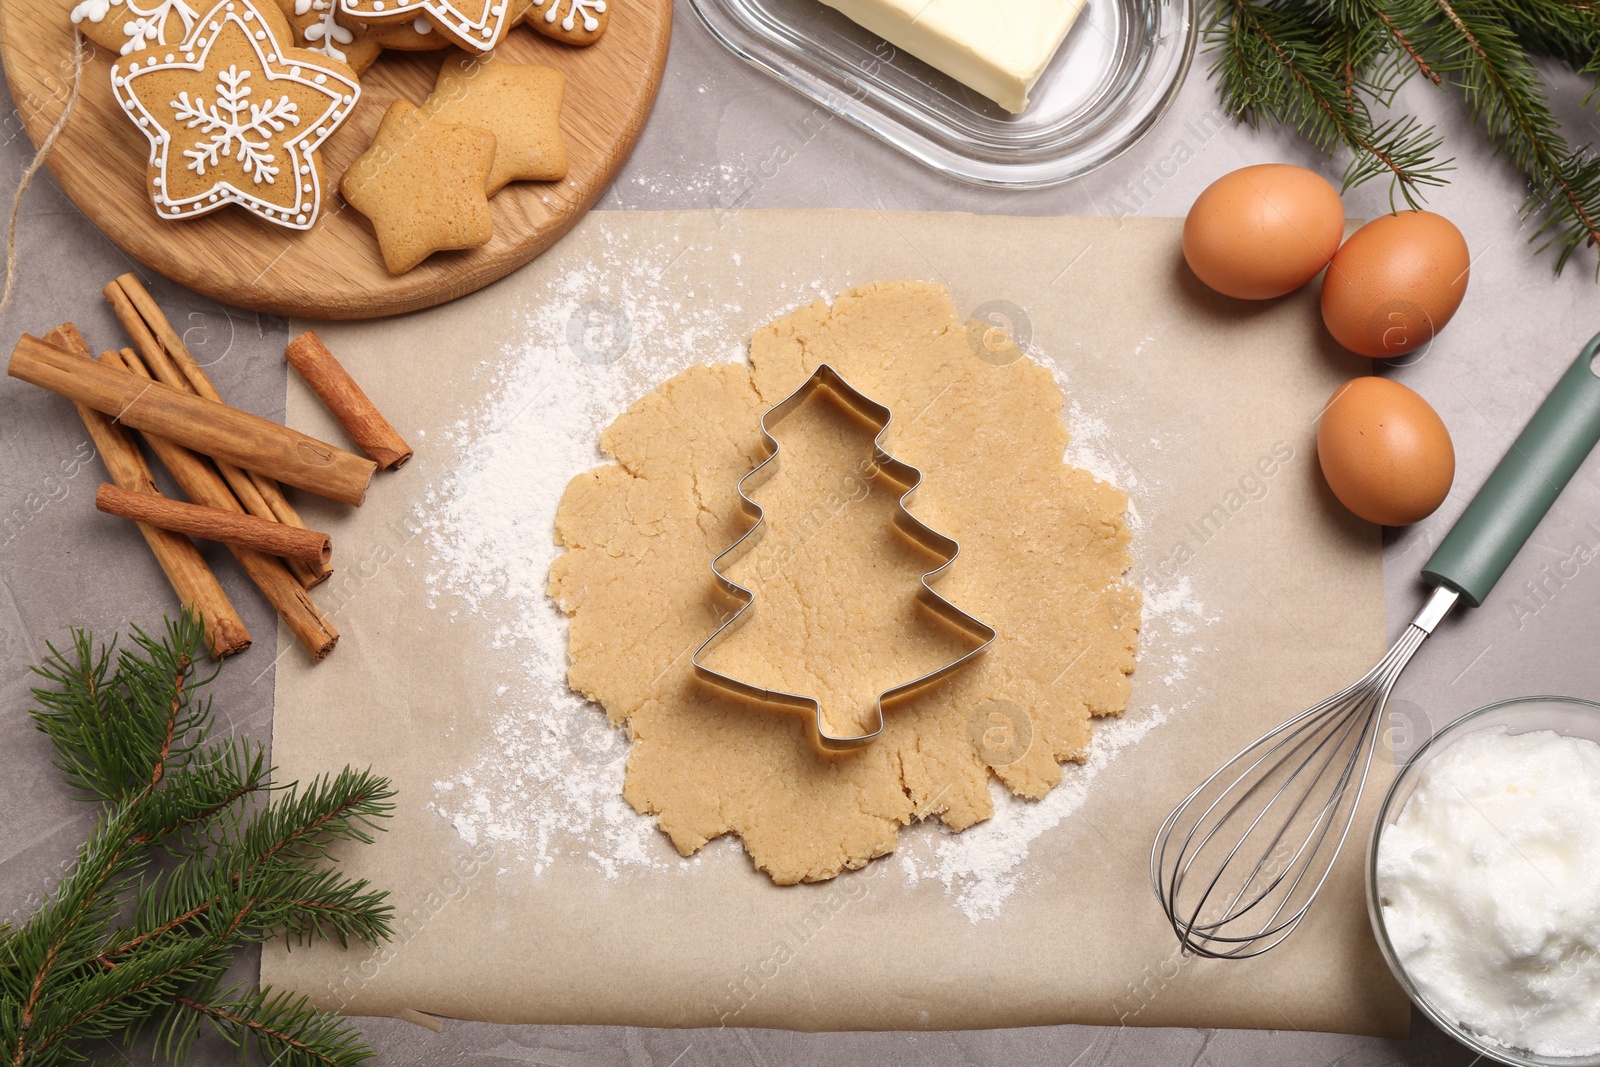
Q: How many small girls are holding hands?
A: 0